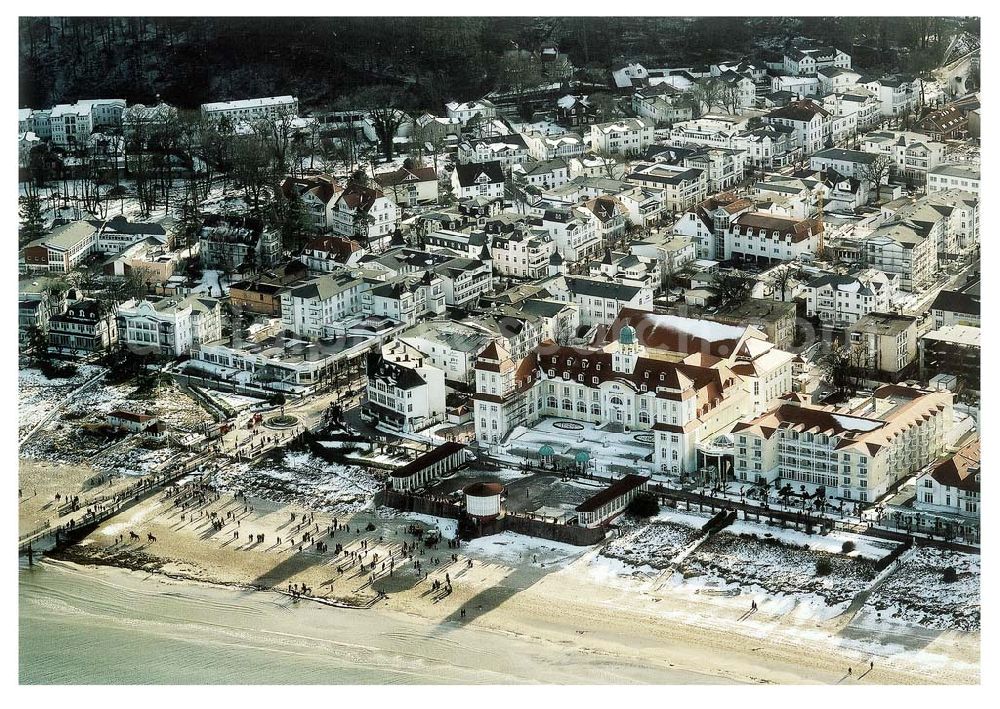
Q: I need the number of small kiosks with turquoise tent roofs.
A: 2